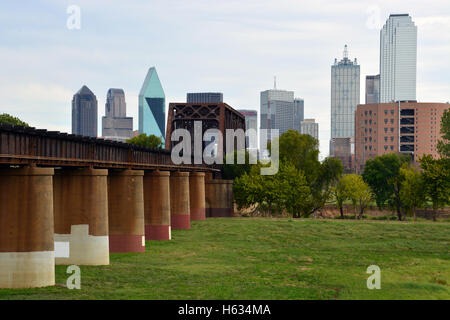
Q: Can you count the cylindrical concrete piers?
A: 6